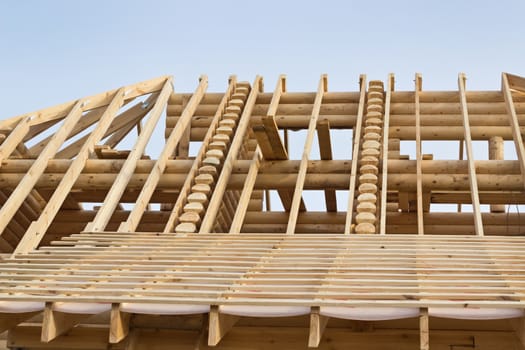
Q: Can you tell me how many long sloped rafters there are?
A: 14